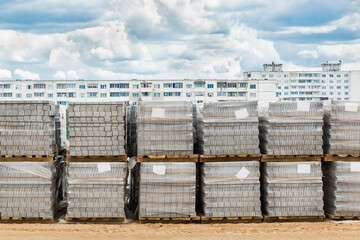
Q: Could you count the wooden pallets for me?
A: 12